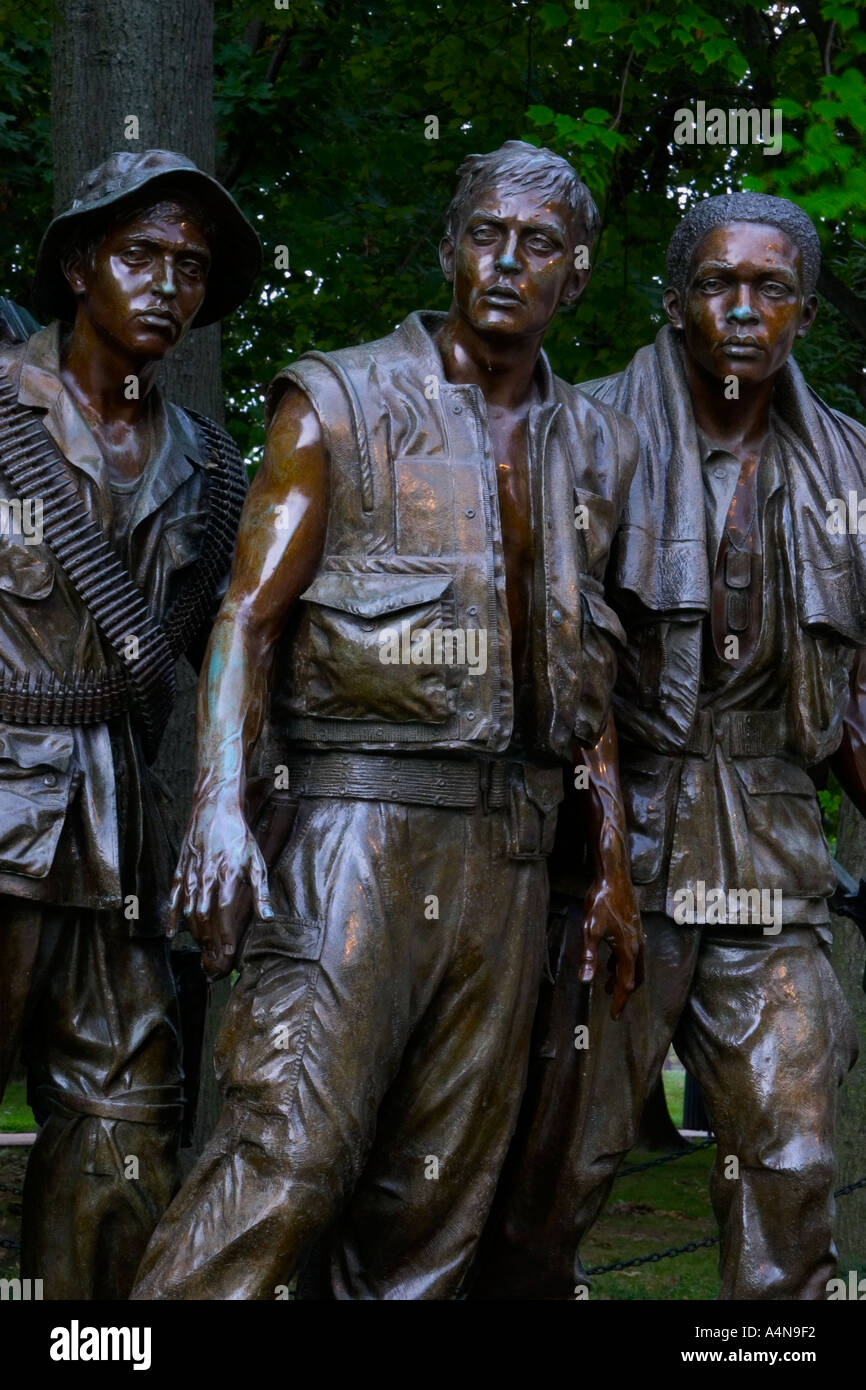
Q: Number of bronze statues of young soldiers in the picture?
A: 3